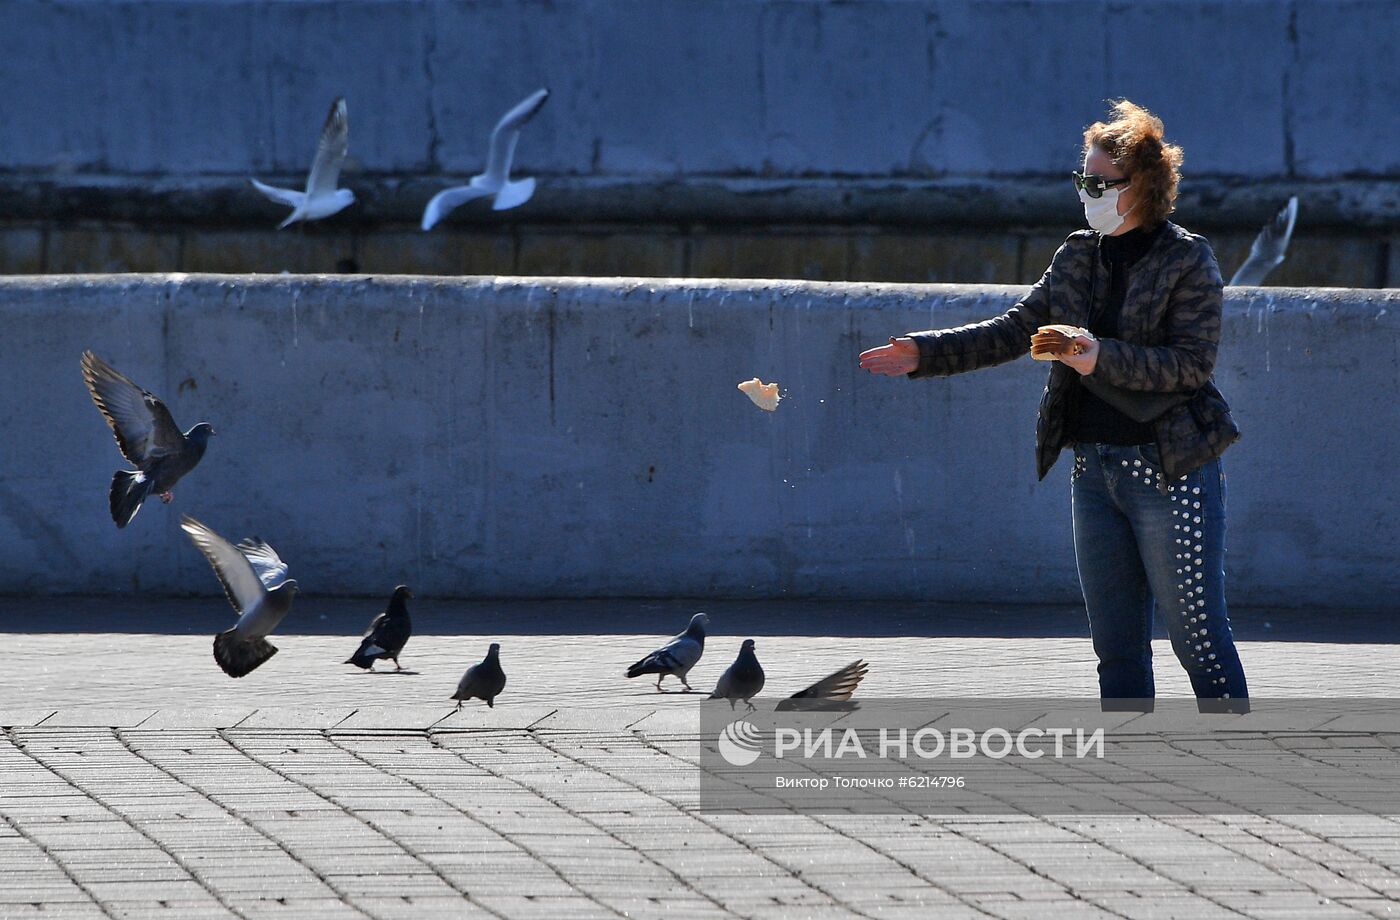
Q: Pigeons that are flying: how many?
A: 2